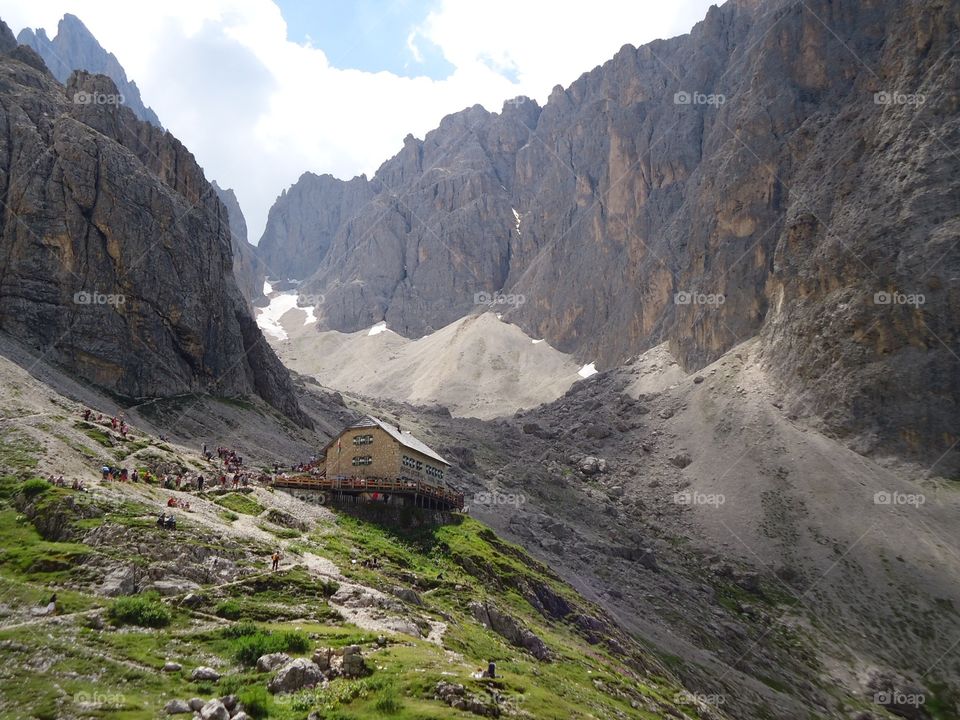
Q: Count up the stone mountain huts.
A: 1